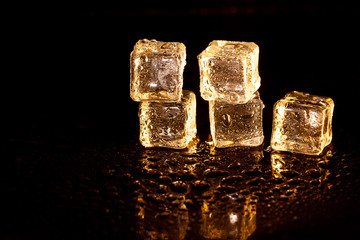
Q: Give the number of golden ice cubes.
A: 5